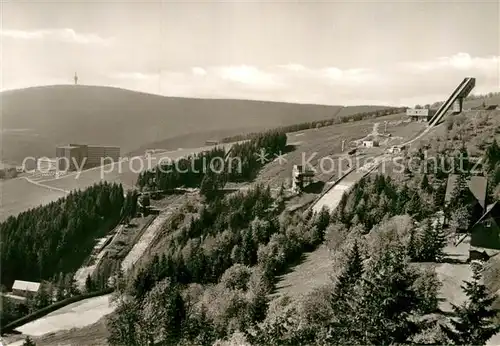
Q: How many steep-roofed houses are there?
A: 2